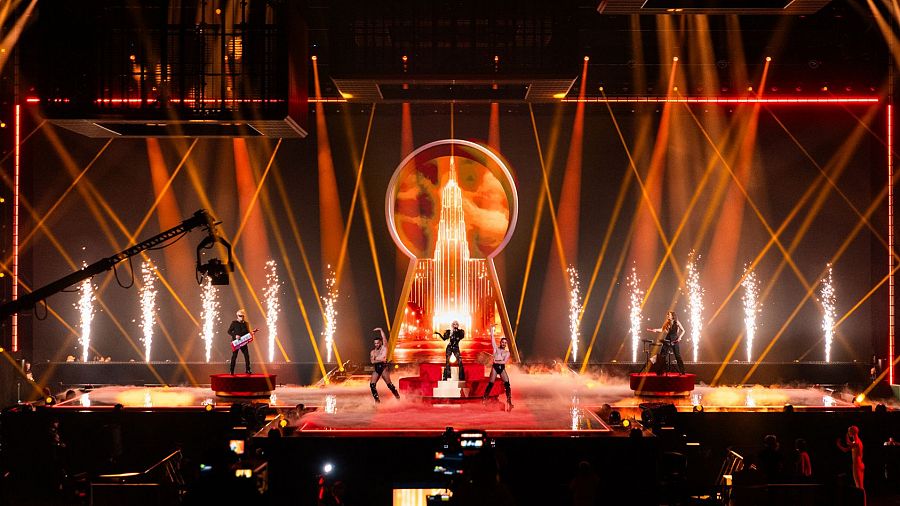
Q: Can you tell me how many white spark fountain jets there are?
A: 10